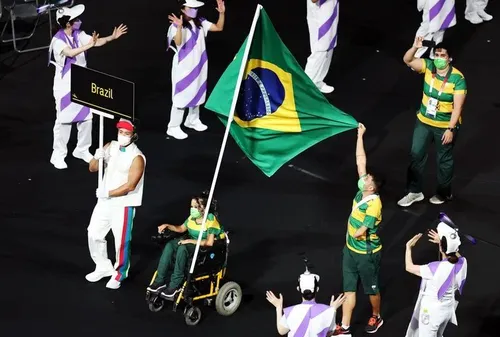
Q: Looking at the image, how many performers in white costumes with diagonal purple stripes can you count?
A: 6